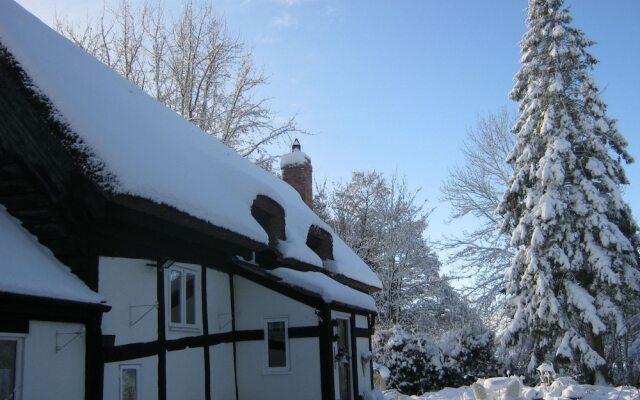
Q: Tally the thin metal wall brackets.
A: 3